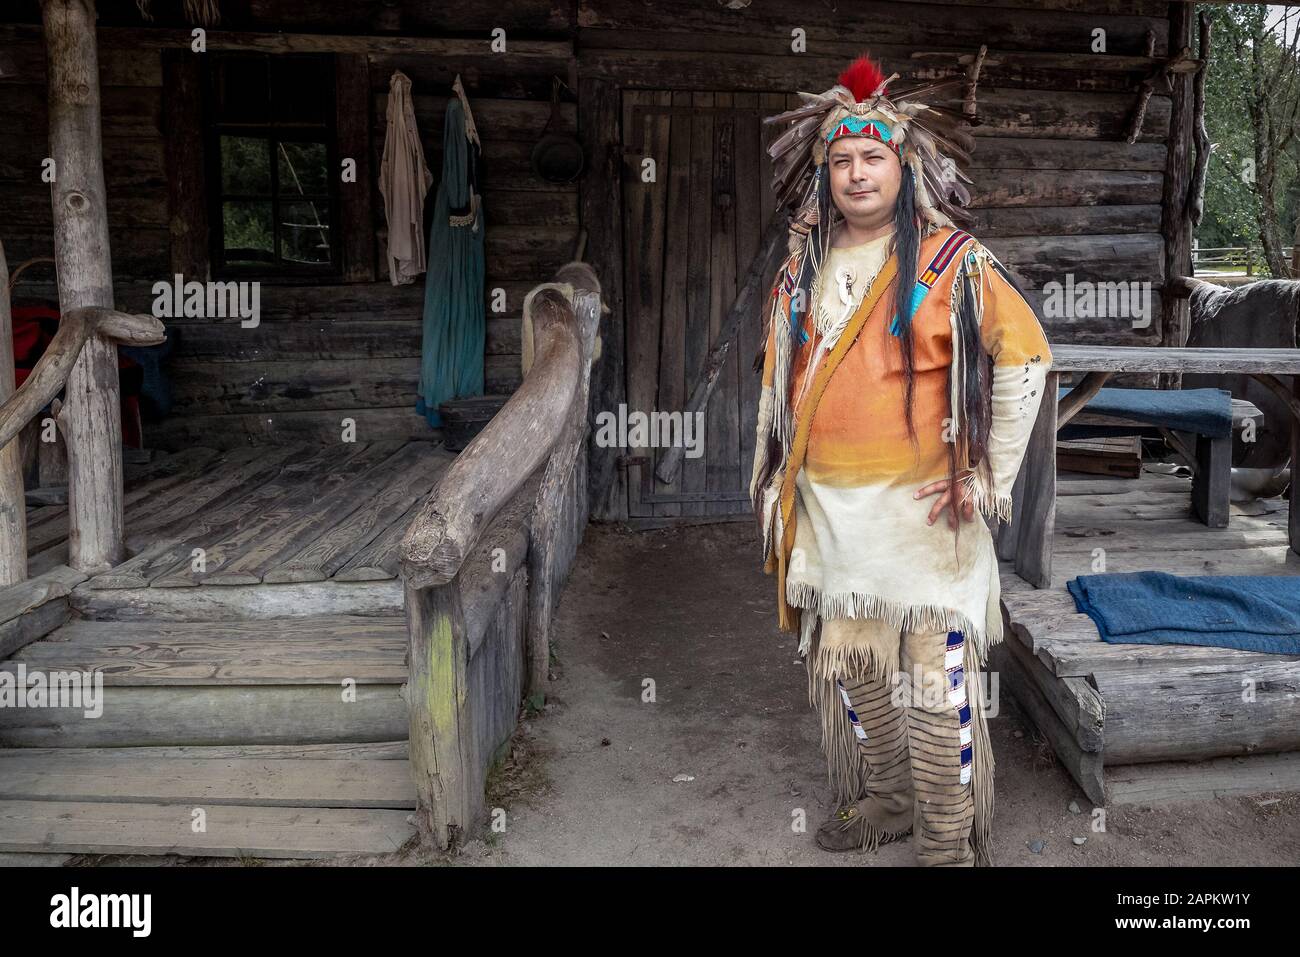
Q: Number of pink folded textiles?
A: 0